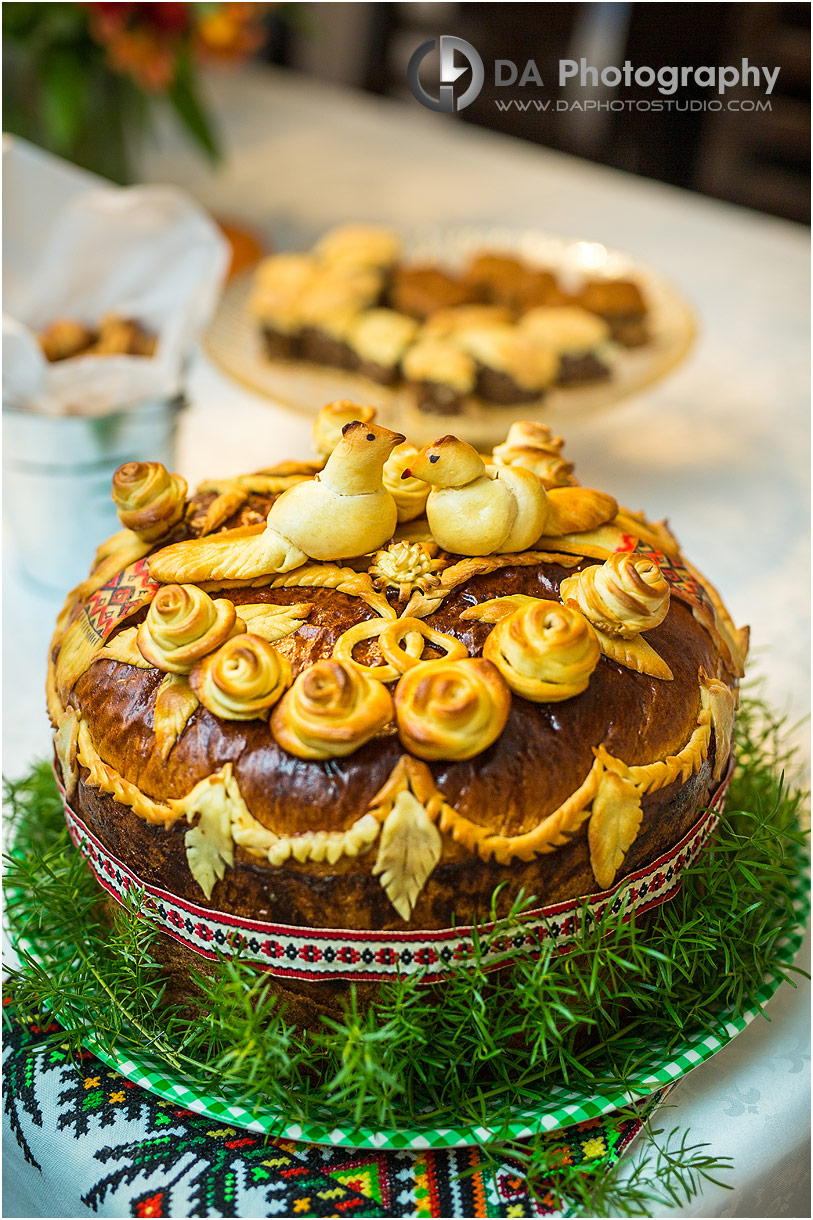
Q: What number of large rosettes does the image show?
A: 10